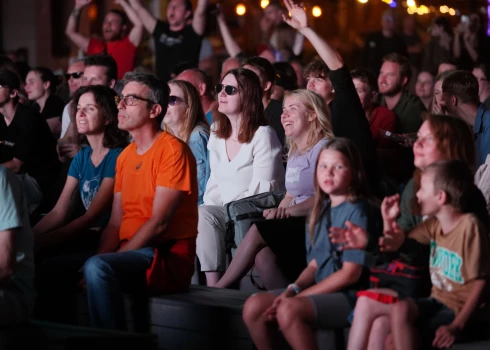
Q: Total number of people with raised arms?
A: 4